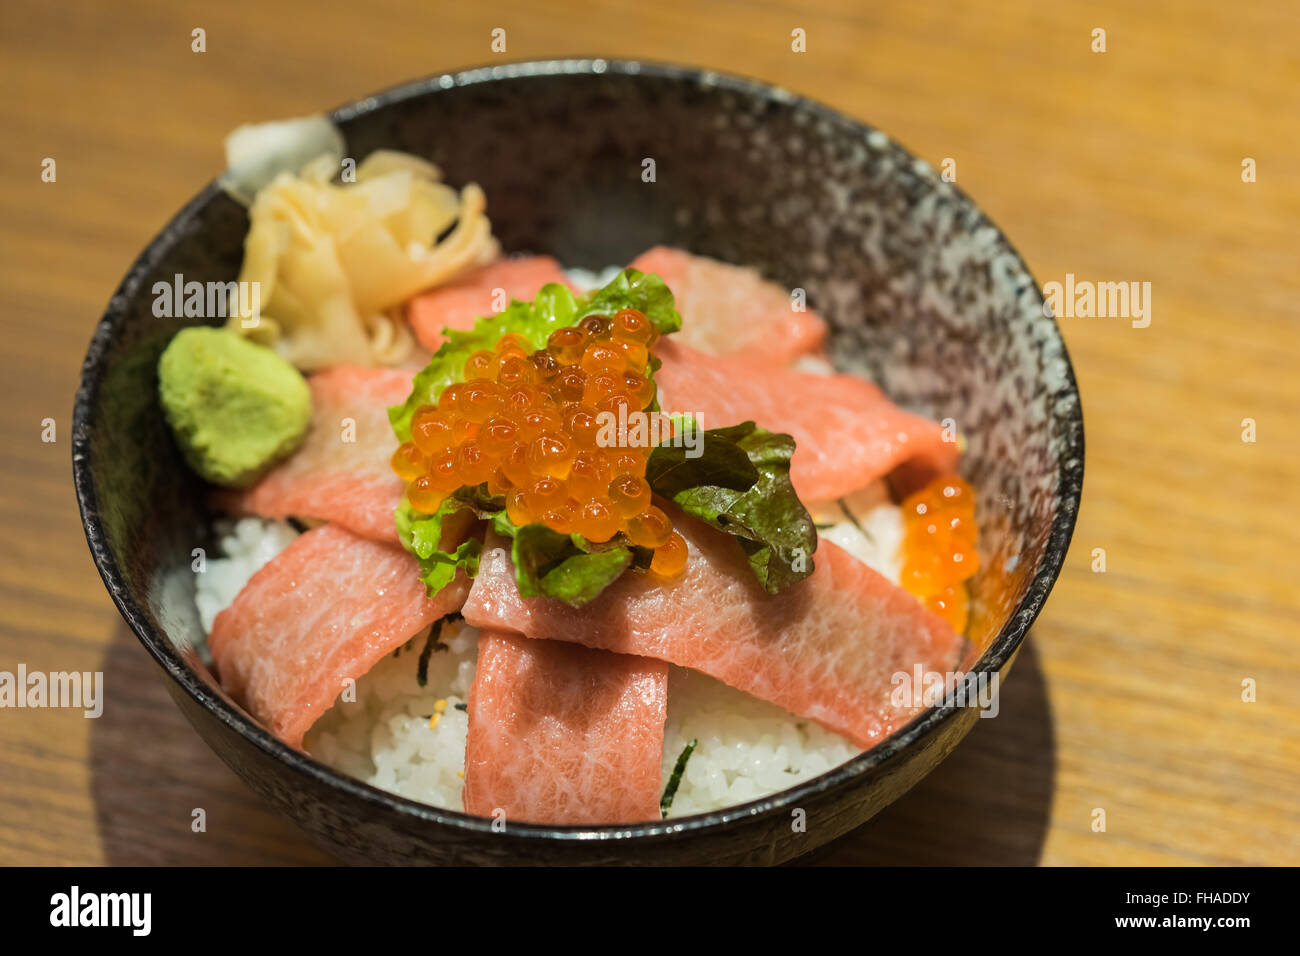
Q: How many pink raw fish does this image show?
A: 7